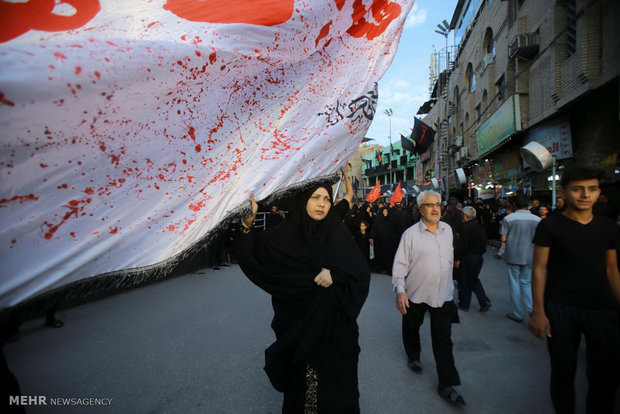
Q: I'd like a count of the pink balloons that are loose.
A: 0